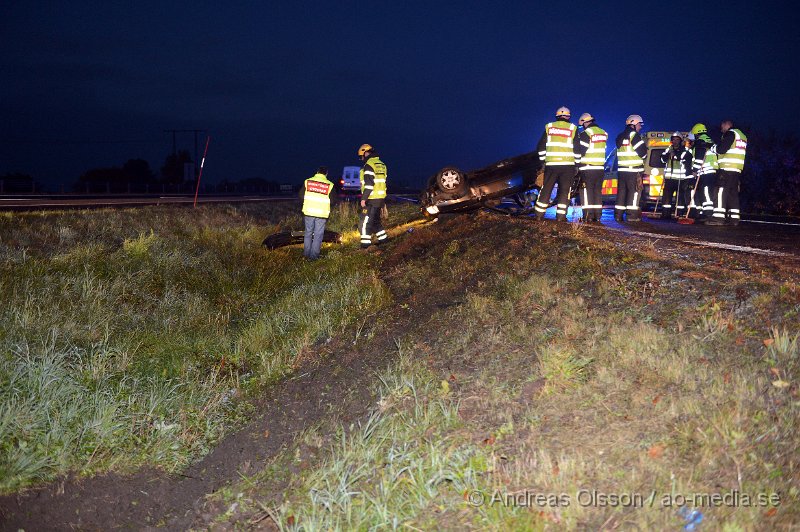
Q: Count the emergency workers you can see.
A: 9